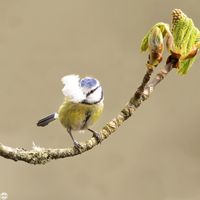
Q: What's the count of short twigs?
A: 2